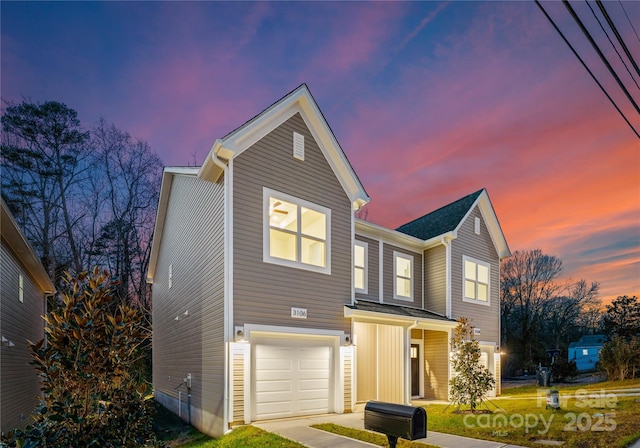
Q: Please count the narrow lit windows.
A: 2